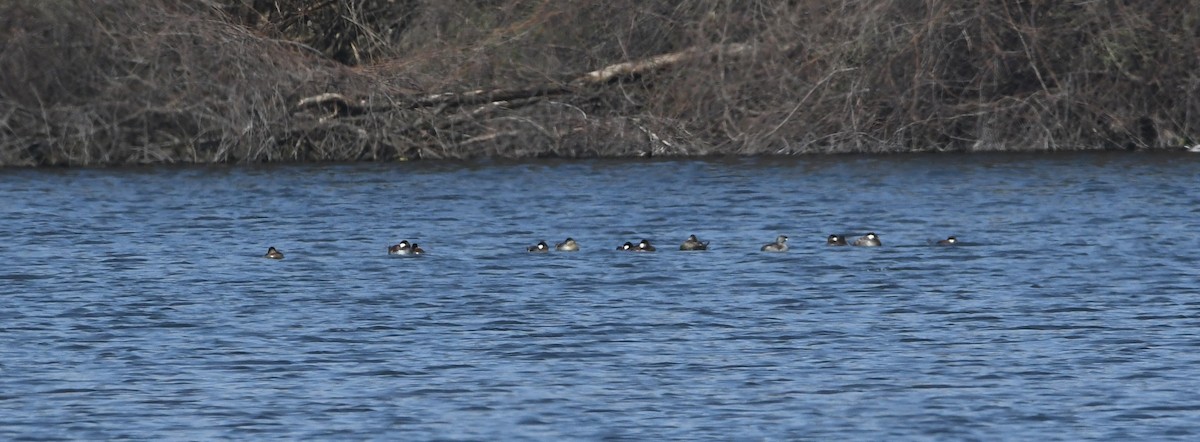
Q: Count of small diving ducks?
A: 12